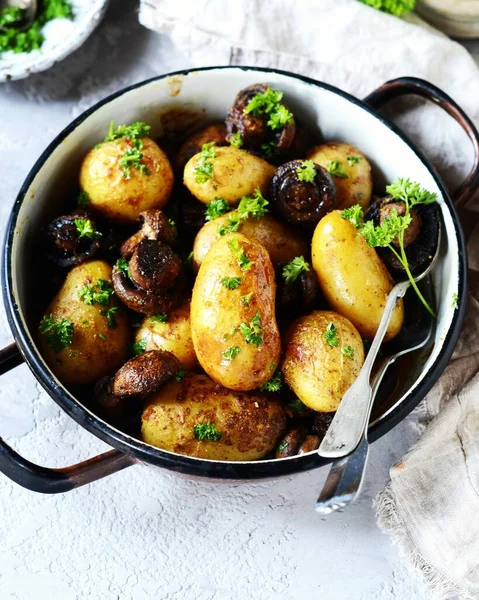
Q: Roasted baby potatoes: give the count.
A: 10